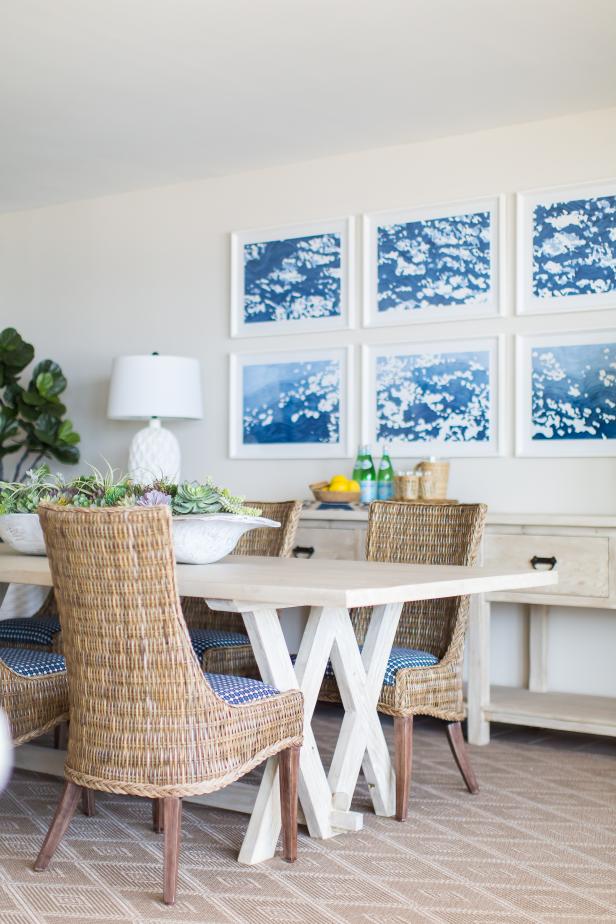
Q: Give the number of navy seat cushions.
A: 5